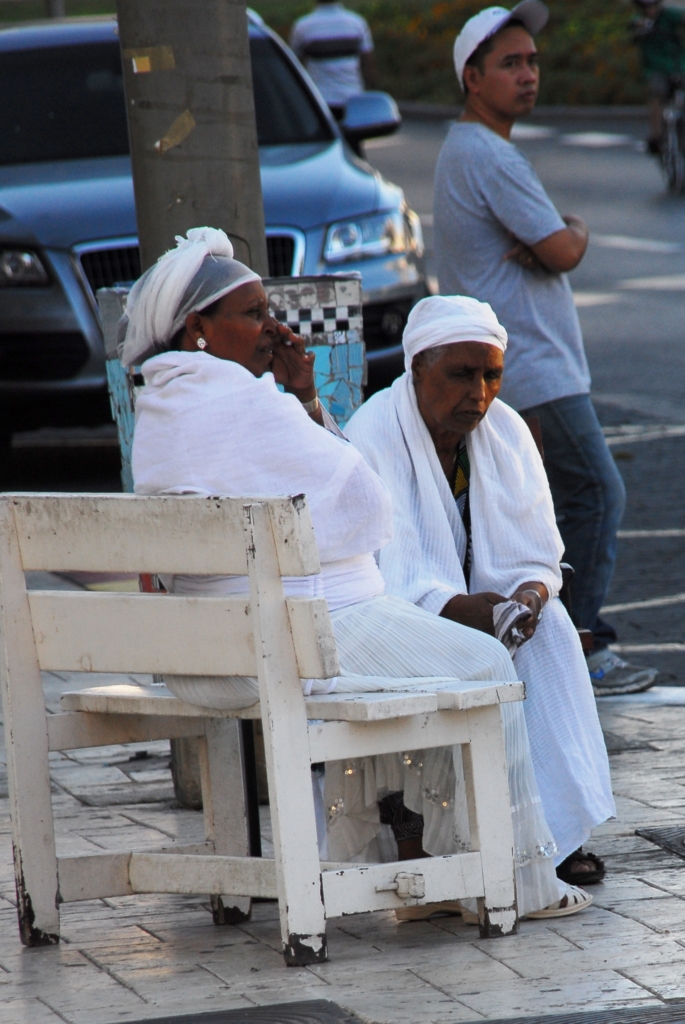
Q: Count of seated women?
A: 2